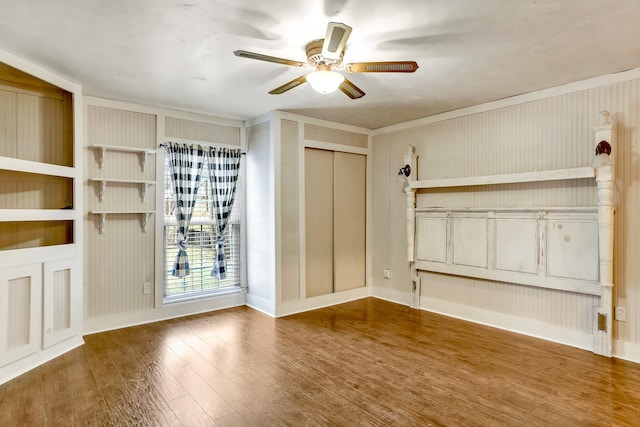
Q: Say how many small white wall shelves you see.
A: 3